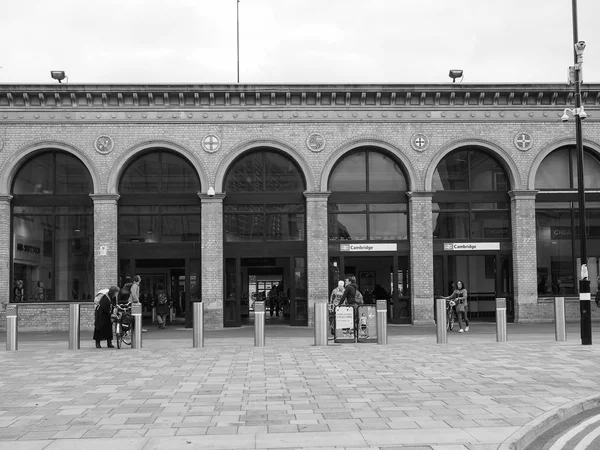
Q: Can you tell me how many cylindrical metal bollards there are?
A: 10